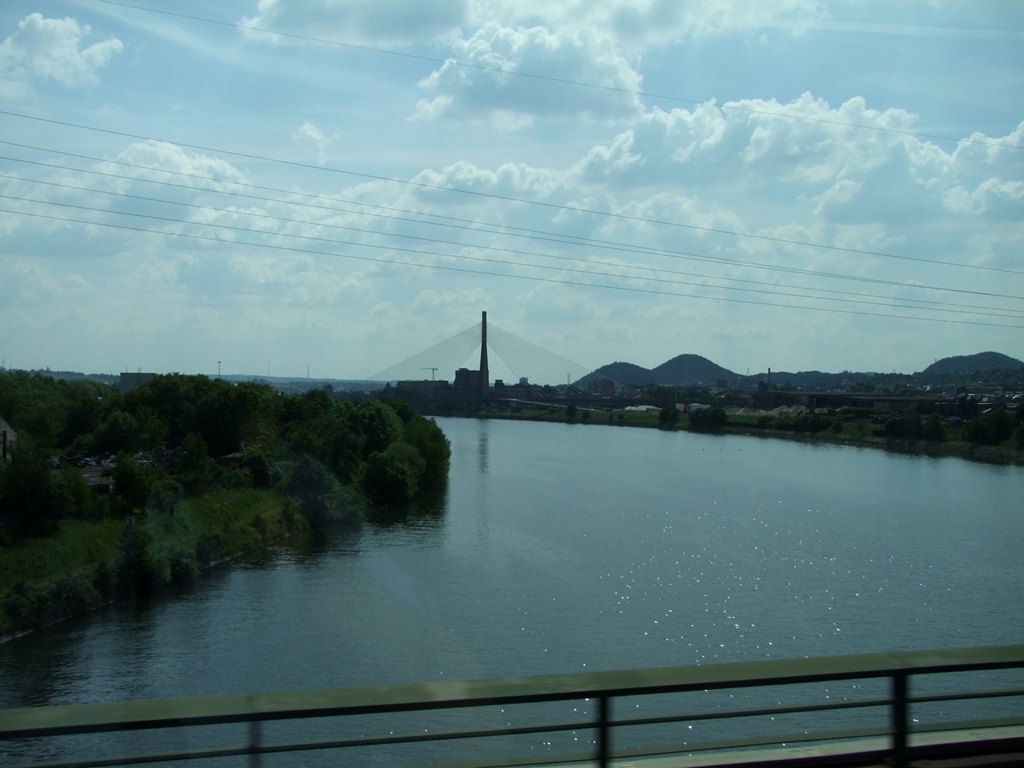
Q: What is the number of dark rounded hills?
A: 3